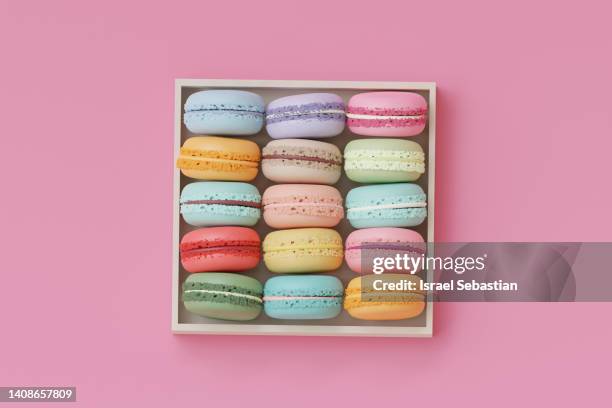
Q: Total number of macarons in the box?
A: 15